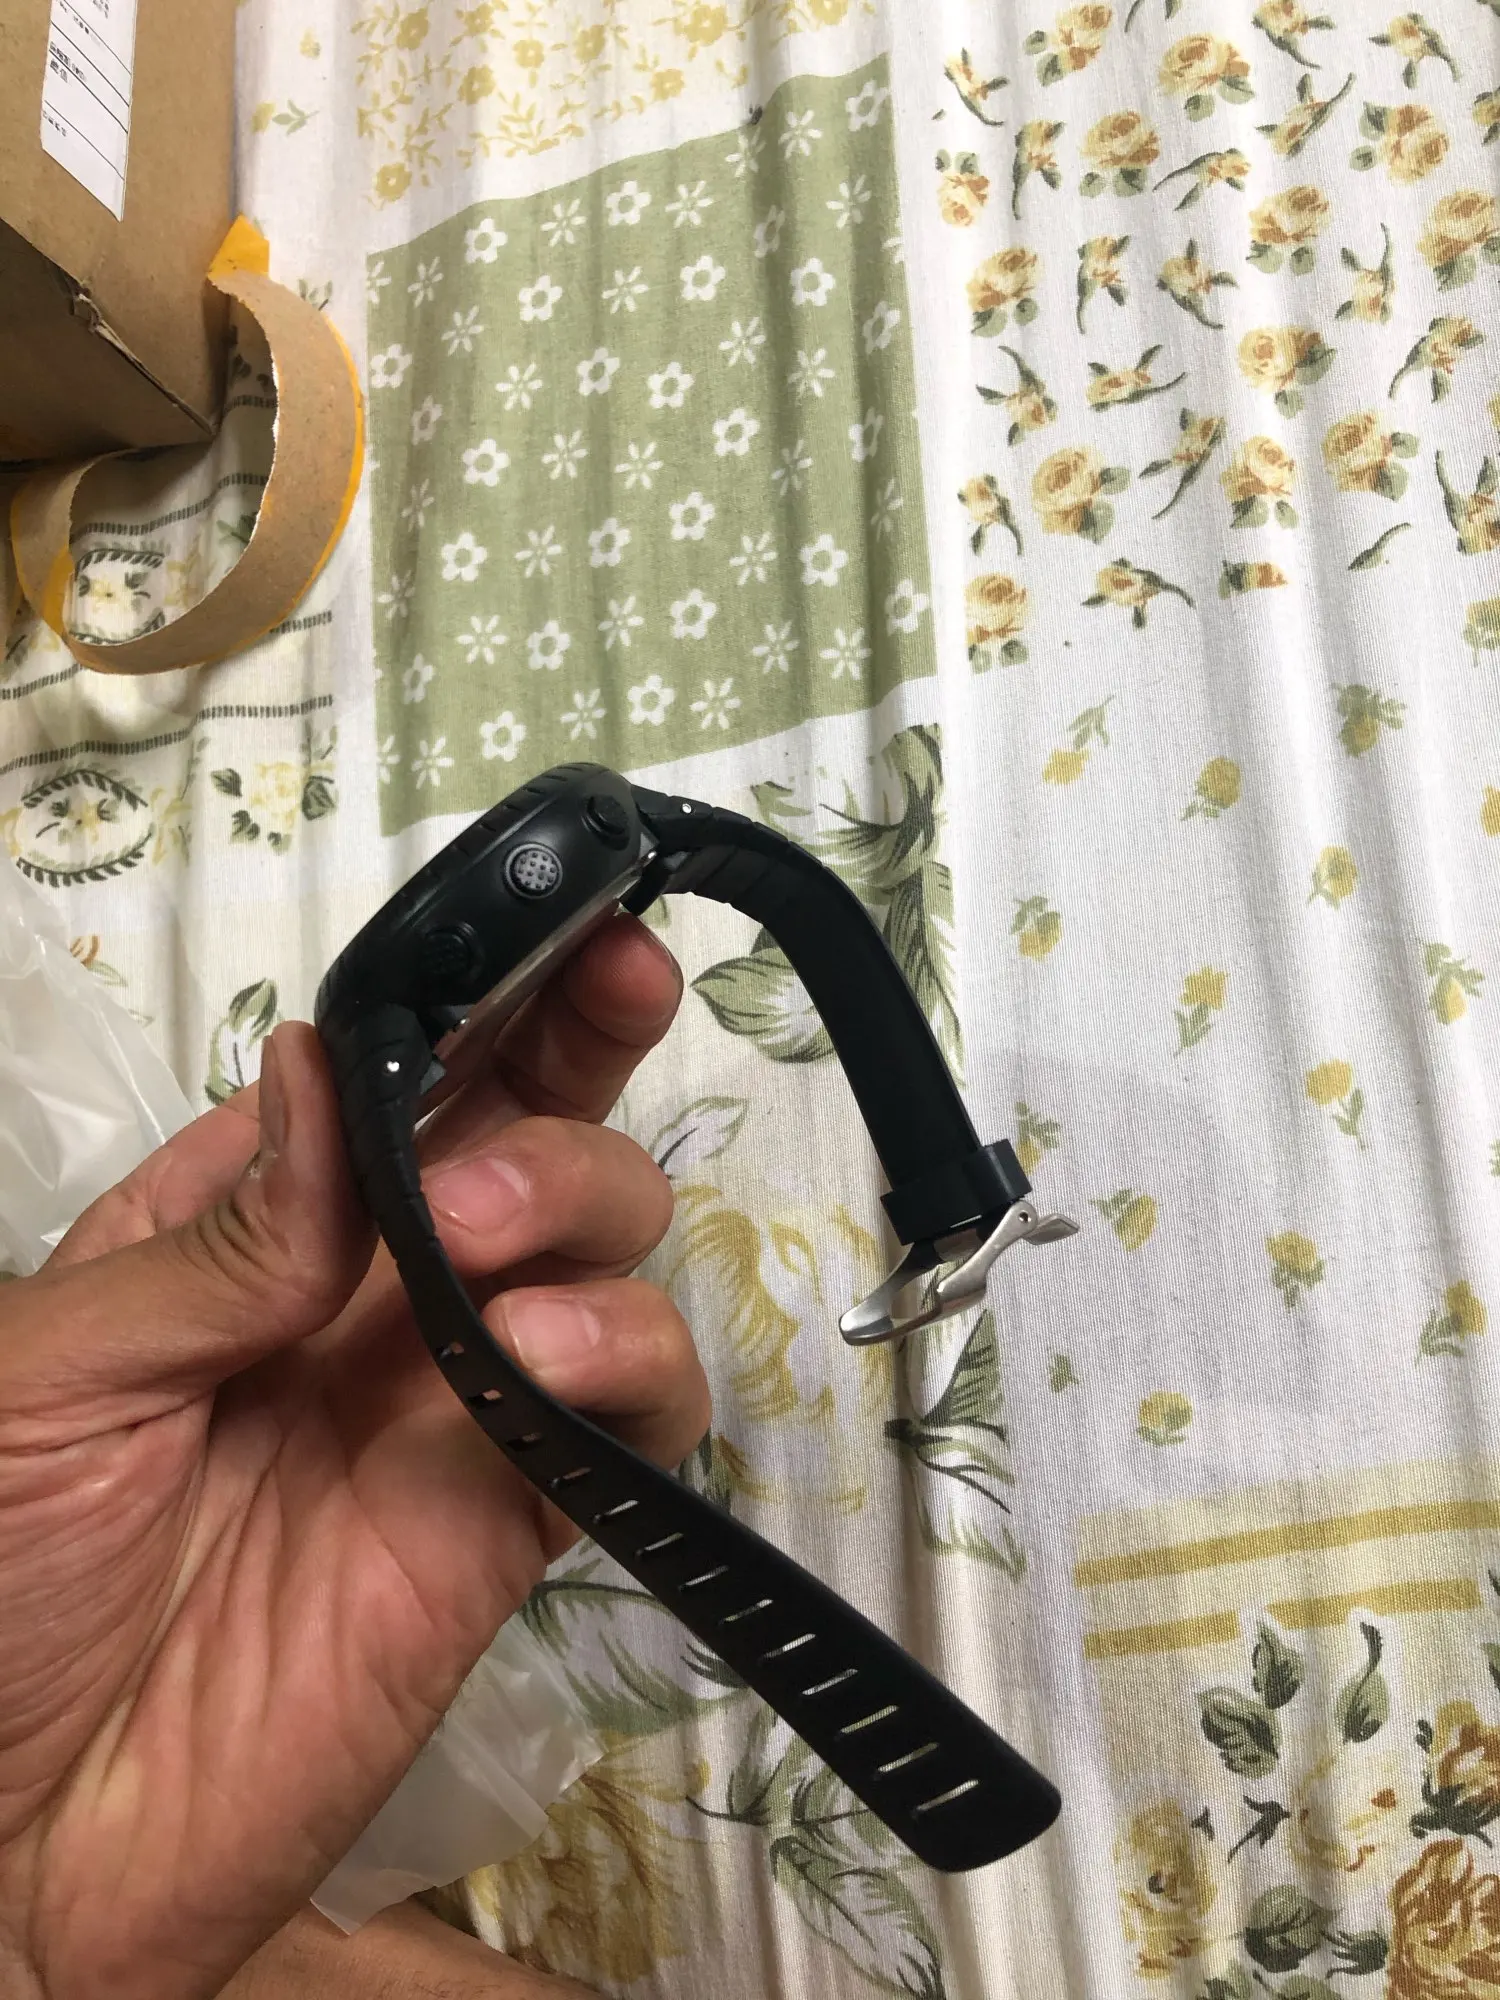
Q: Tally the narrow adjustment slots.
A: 13